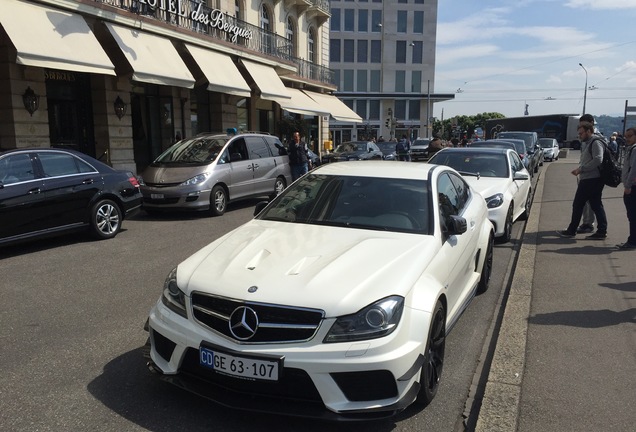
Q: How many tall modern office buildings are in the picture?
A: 1